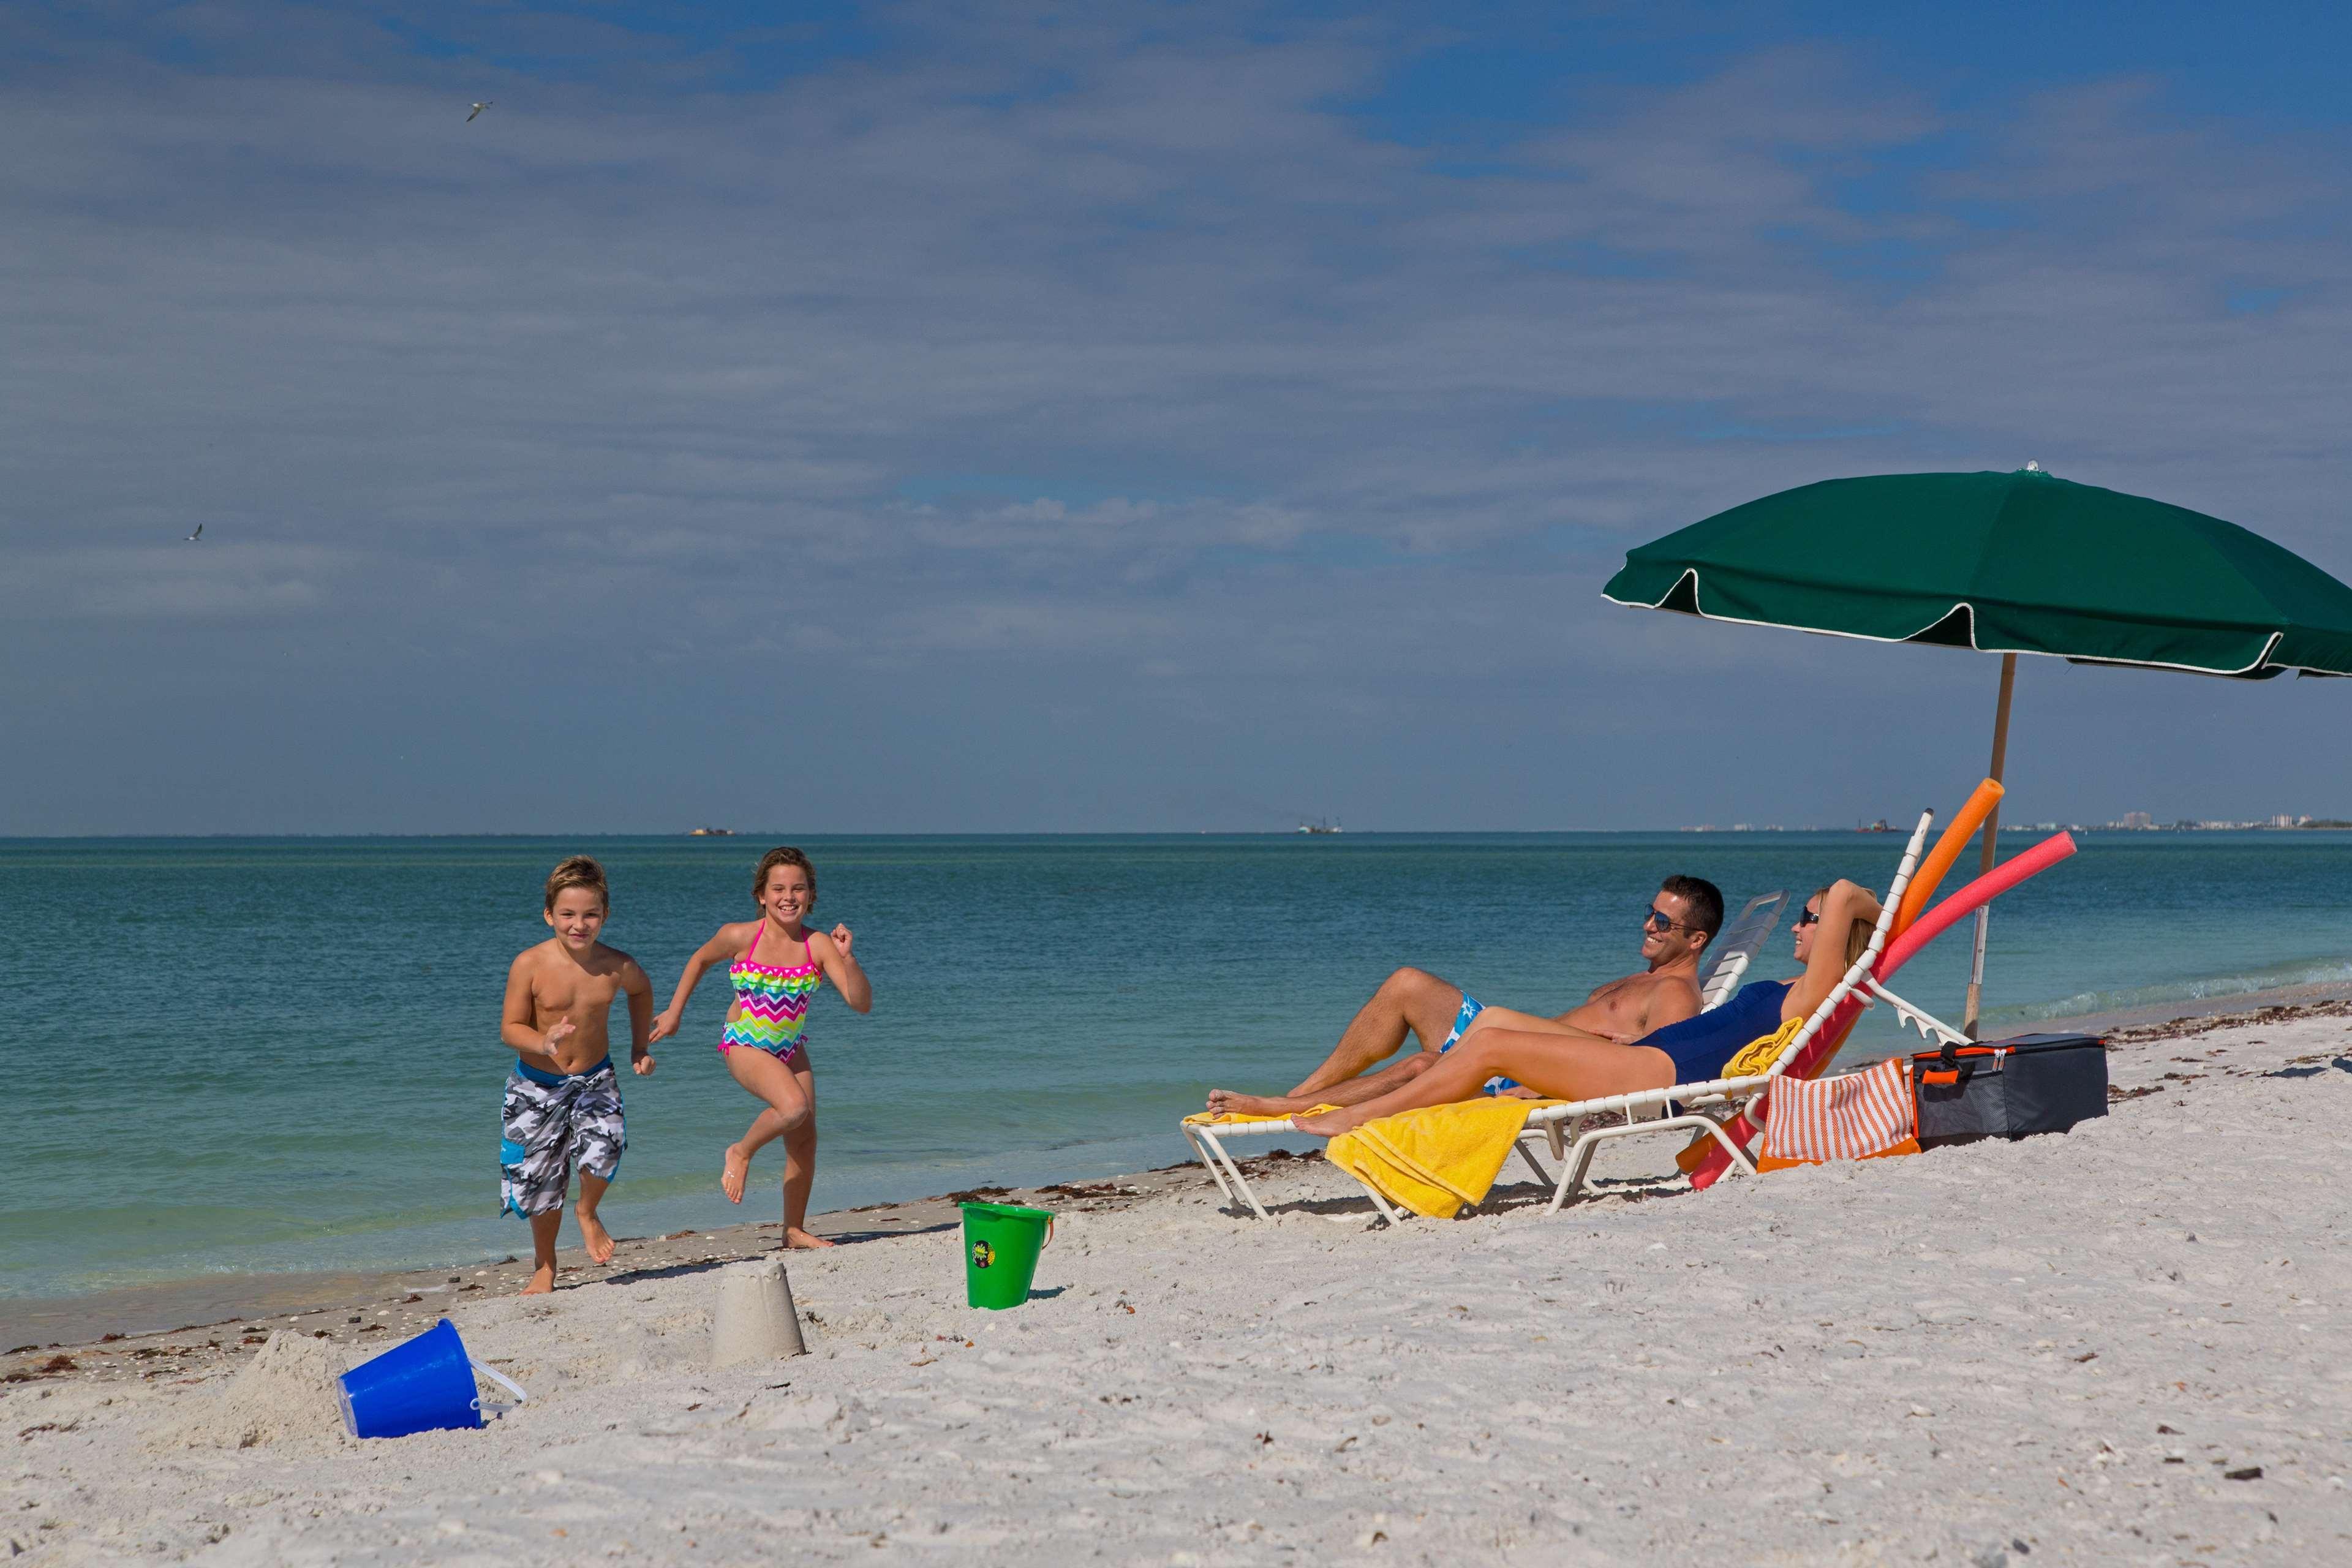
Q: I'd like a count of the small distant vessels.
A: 3